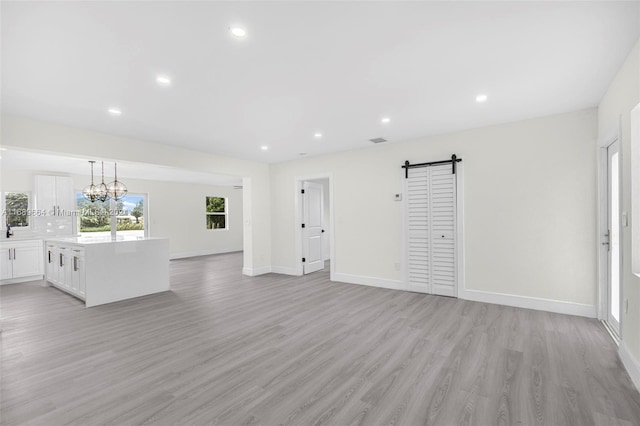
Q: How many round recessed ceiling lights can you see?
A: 7